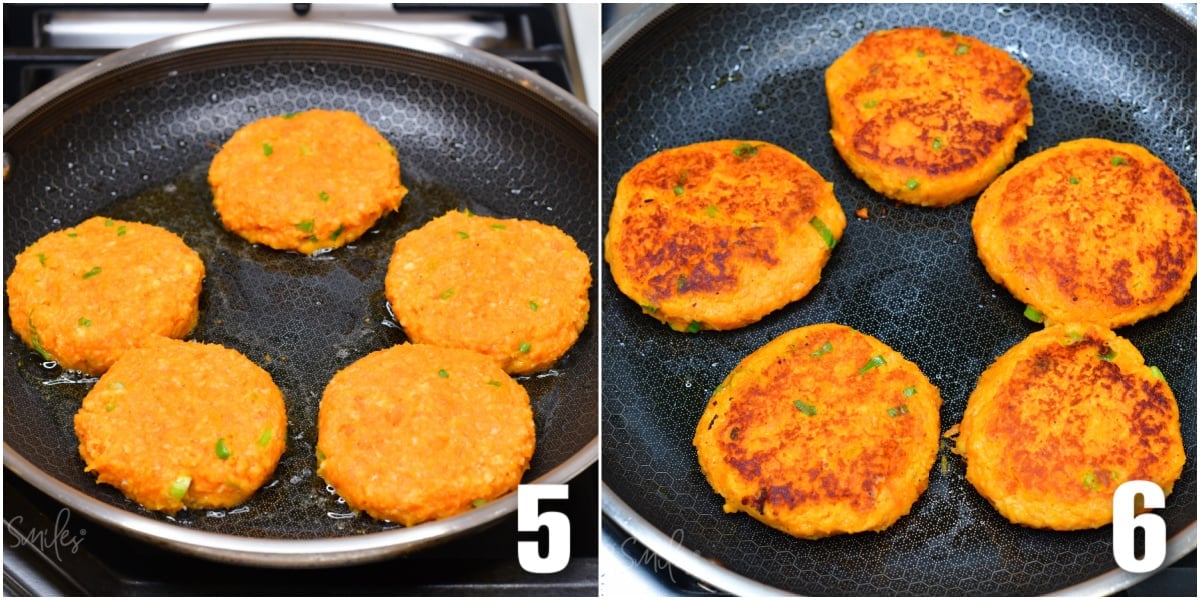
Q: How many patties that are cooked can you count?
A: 5